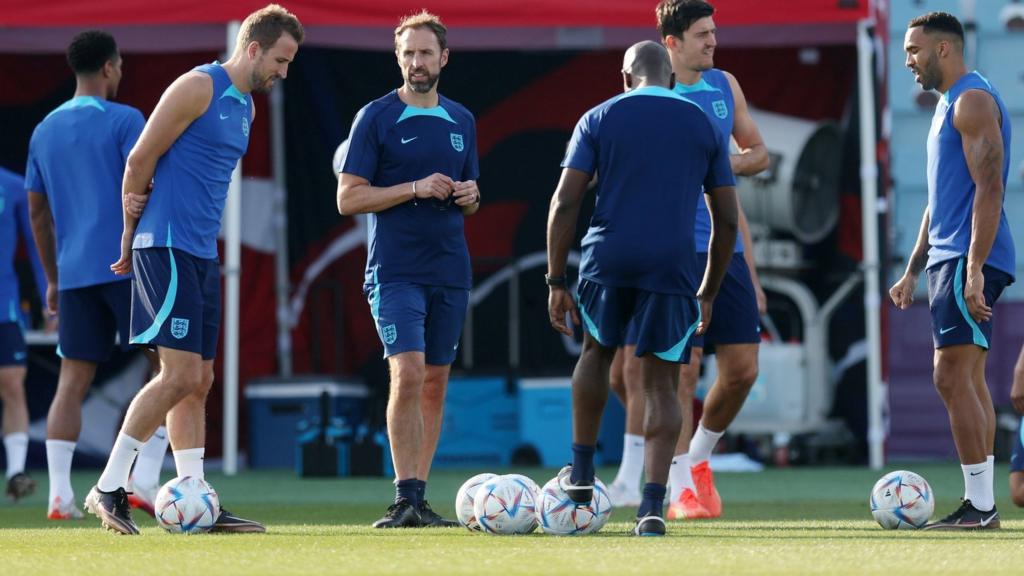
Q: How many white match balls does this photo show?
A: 5